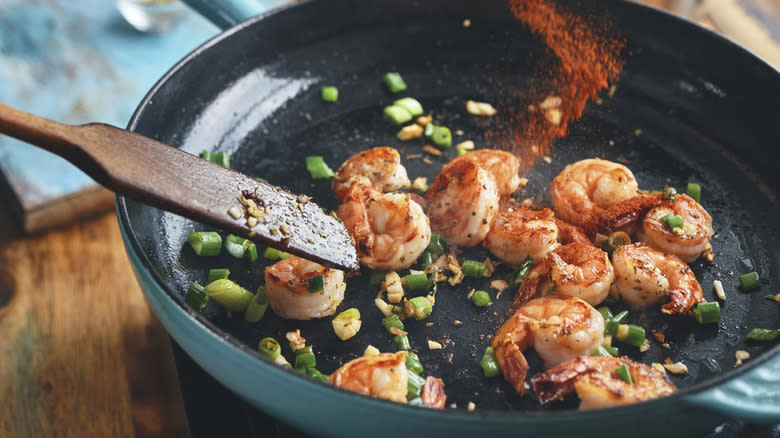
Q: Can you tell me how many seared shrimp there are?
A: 13